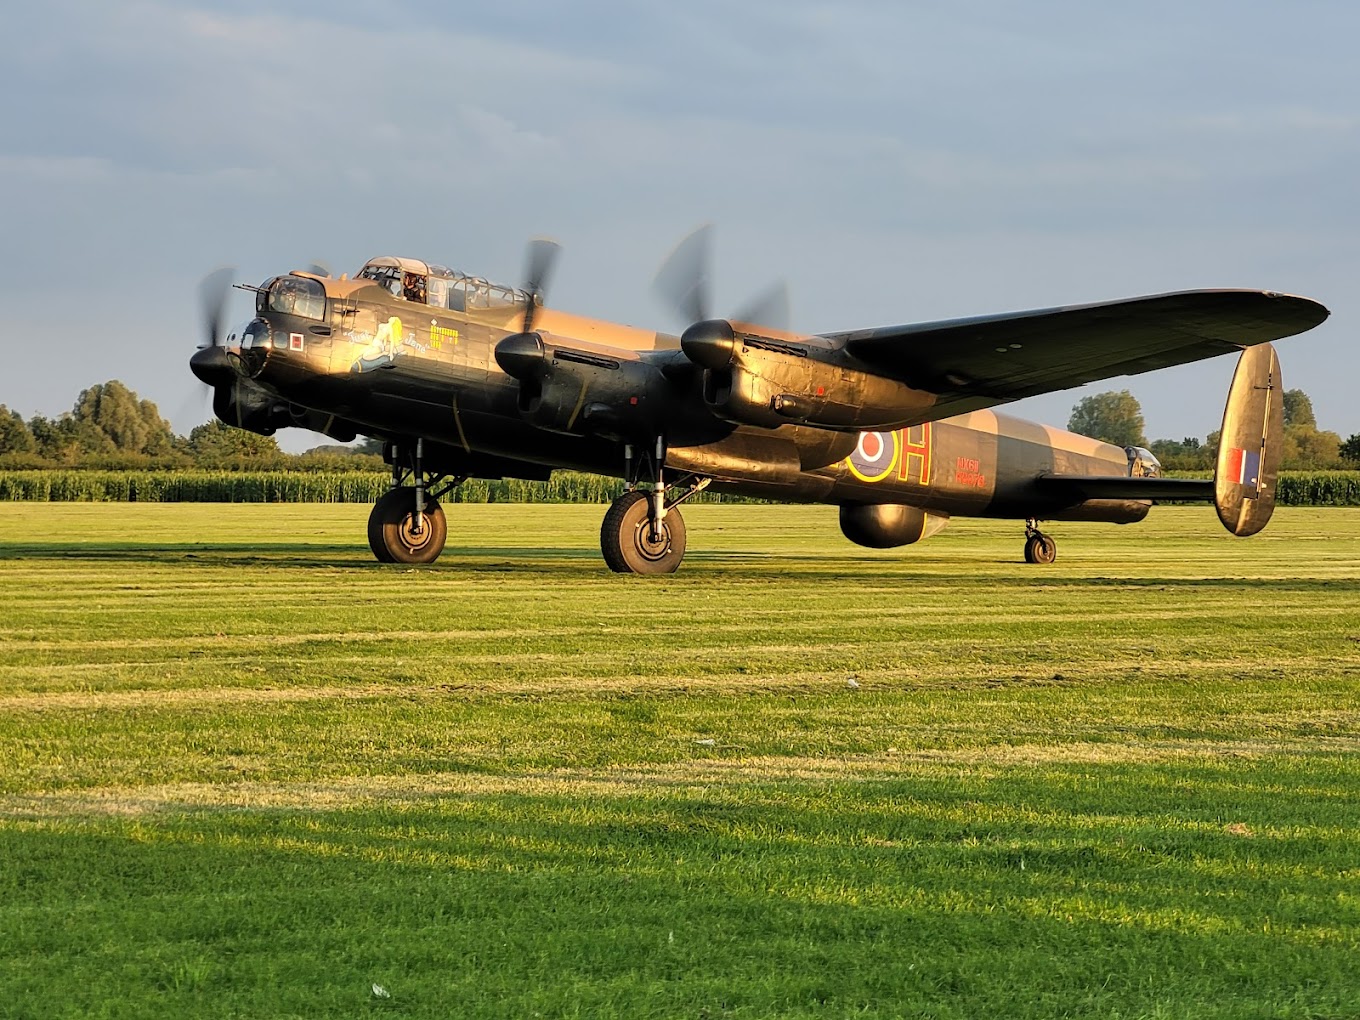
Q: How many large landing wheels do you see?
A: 2